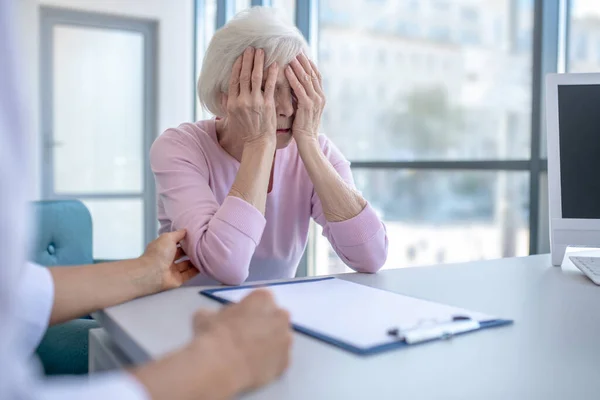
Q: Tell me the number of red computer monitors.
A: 0